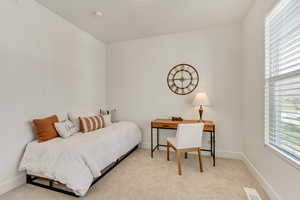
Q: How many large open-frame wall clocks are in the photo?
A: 1